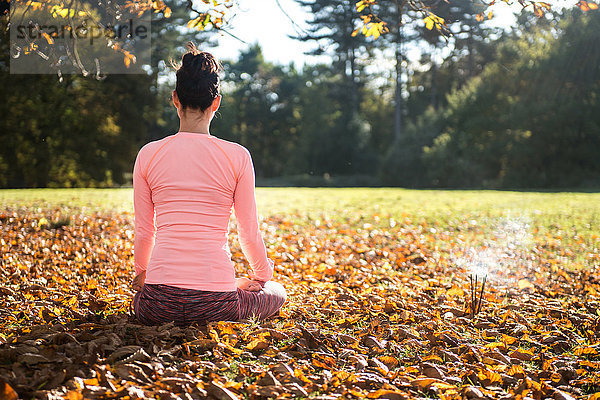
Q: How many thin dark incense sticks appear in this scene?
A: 3